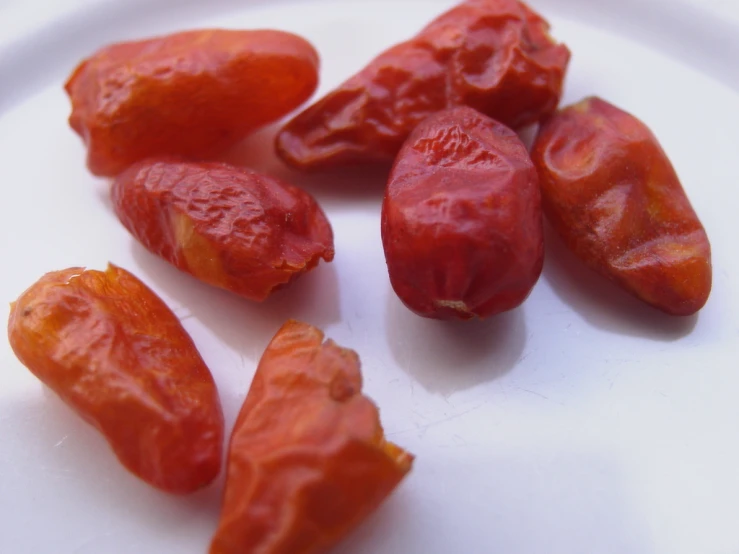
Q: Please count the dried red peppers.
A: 7